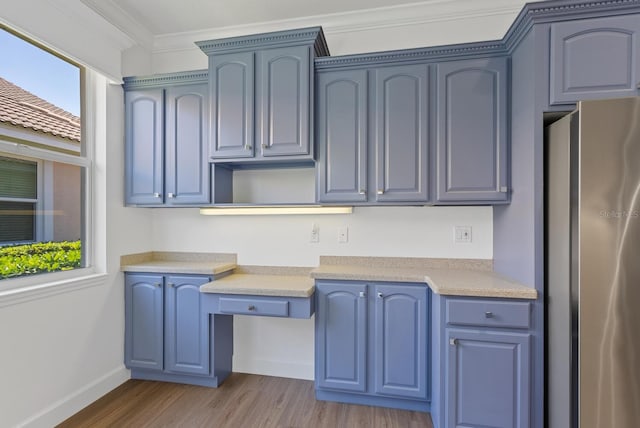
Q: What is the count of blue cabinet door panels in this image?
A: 13